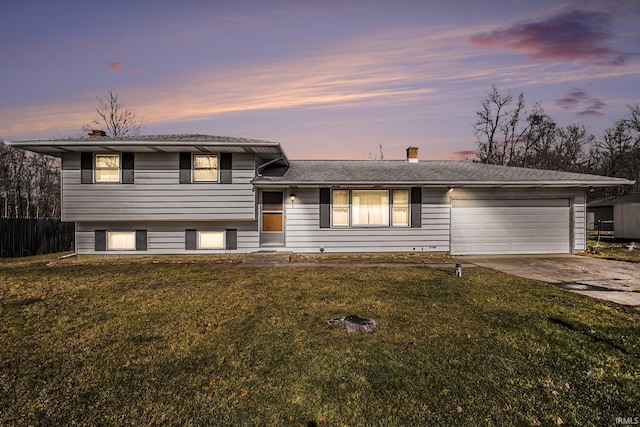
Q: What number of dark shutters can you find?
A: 10